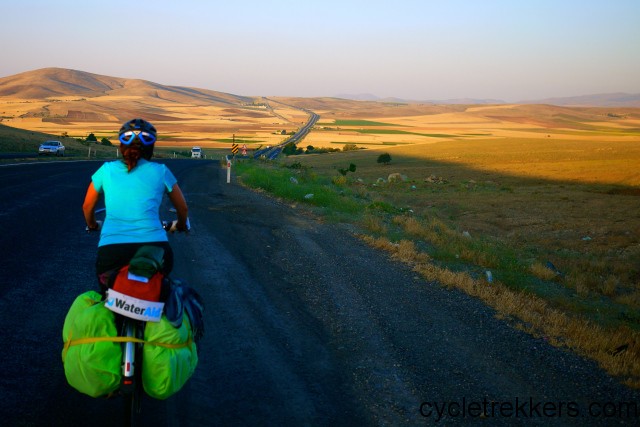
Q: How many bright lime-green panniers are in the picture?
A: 2